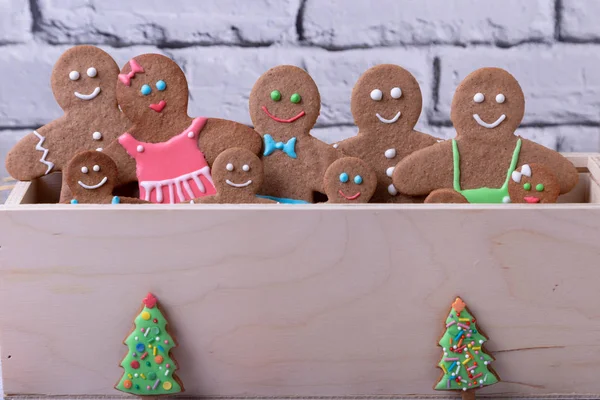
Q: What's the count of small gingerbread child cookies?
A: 4